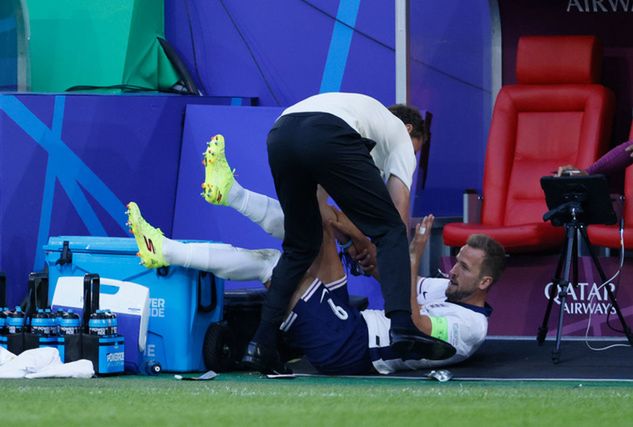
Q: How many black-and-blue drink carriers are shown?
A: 3